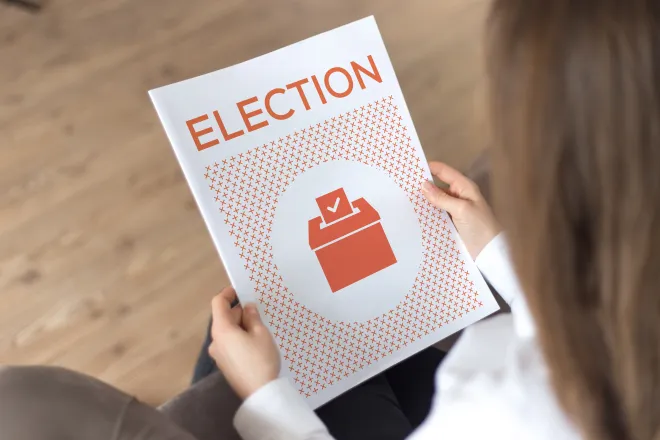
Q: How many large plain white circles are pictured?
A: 1